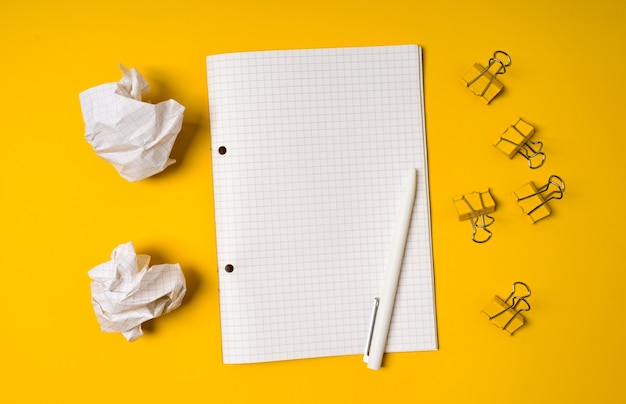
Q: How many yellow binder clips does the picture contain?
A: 5